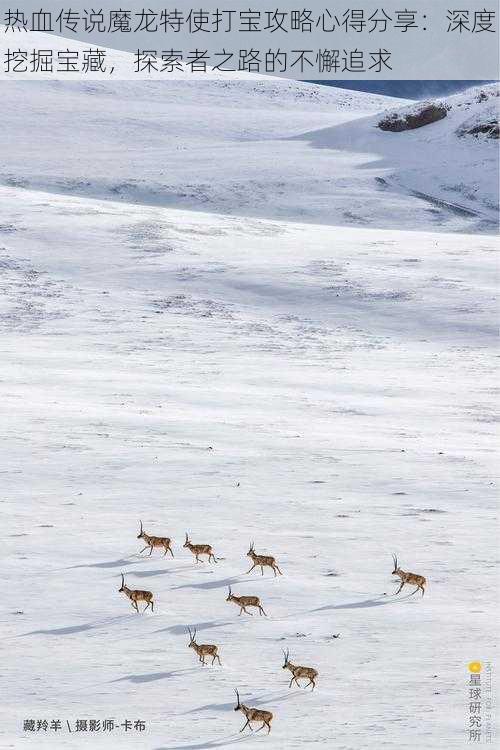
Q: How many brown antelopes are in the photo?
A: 9